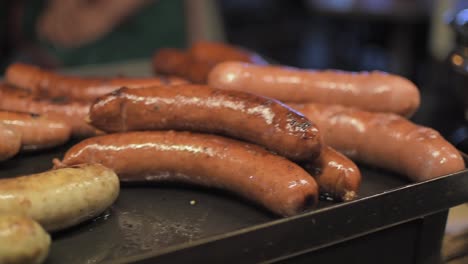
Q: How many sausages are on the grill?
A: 13